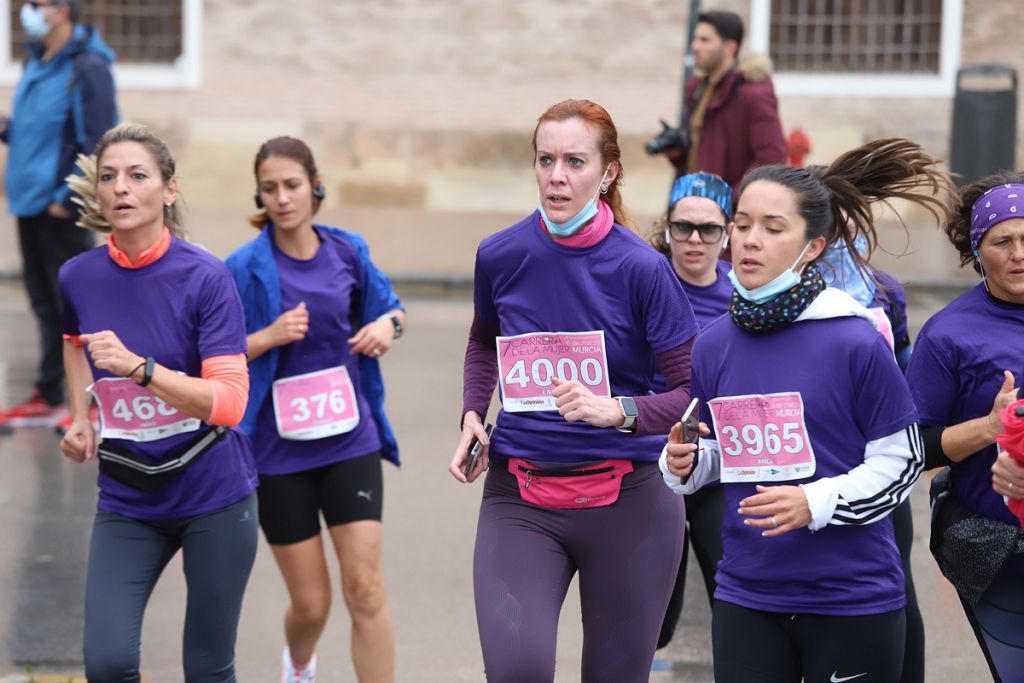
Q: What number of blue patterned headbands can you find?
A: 1